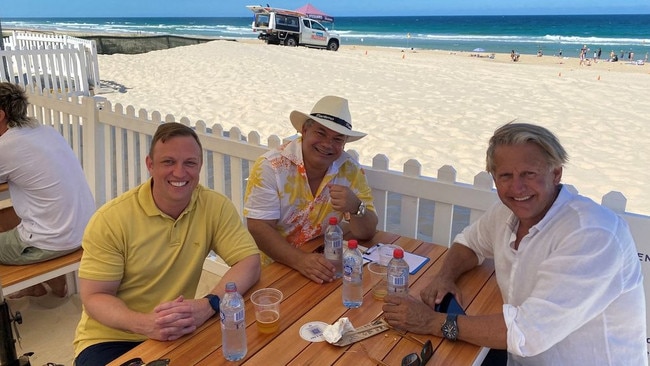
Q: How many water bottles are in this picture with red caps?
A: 3